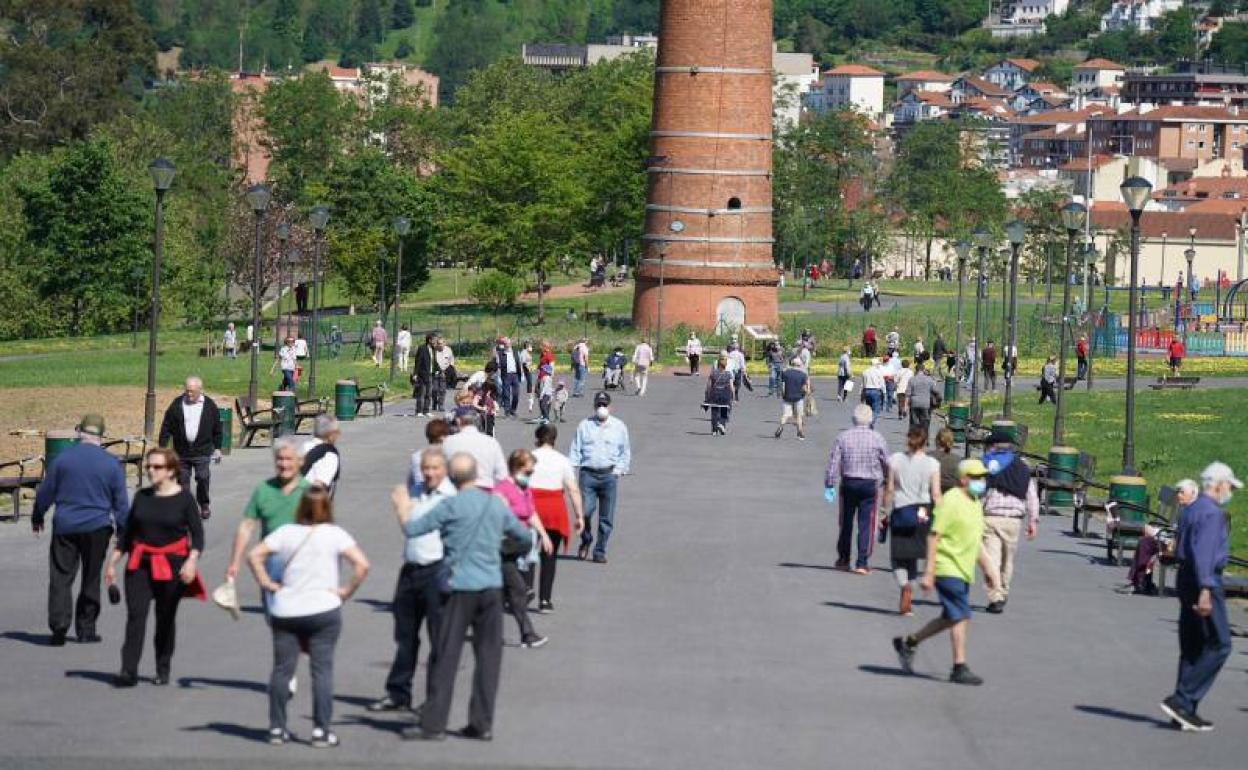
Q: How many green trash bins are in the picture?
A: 9